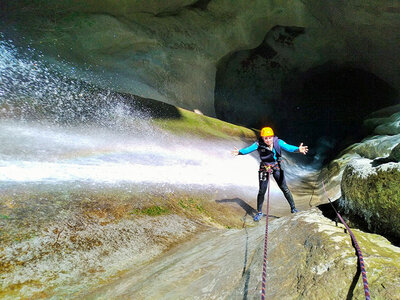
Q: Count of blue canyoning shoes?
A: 2